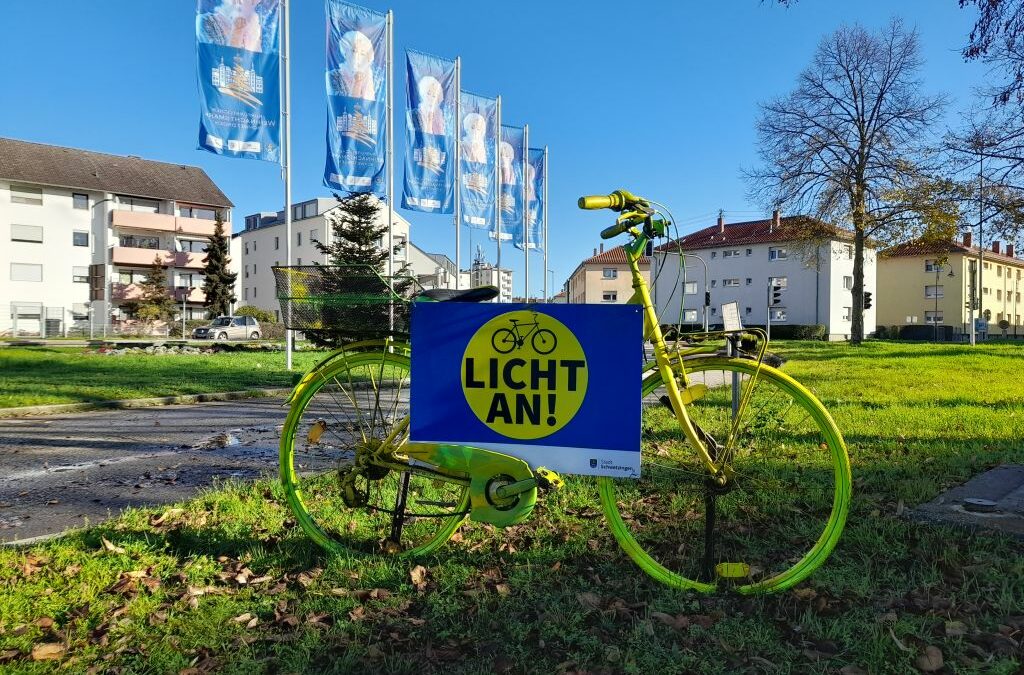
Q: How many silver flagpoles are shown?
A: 6